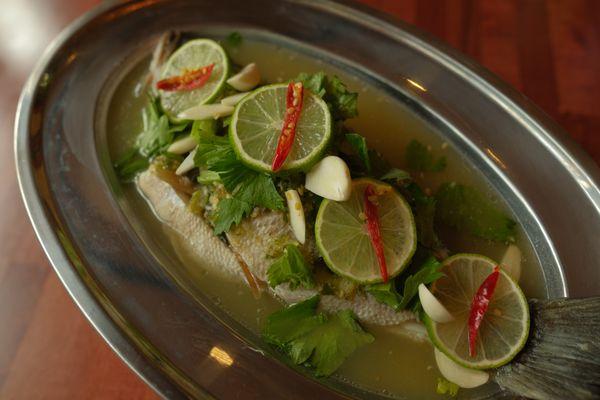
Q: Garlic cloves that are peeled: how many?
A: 10